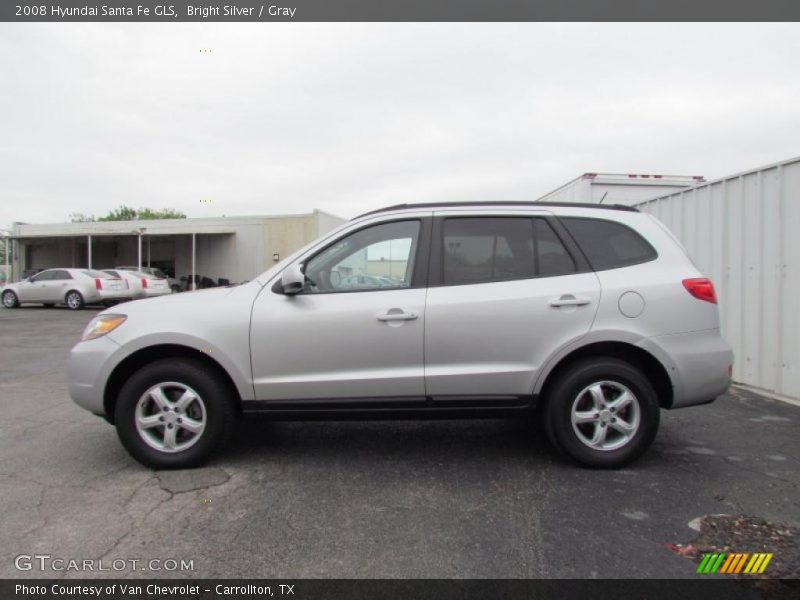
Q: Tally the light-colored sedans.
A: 2